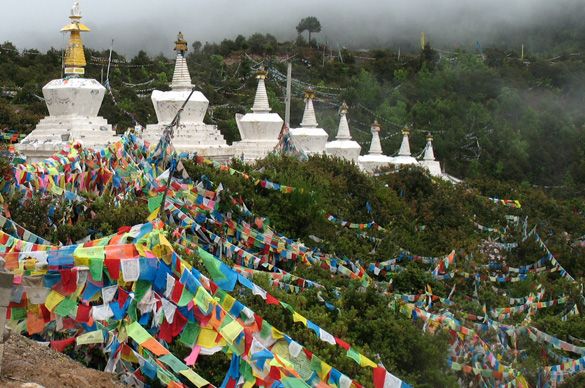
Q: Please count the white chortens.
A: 8